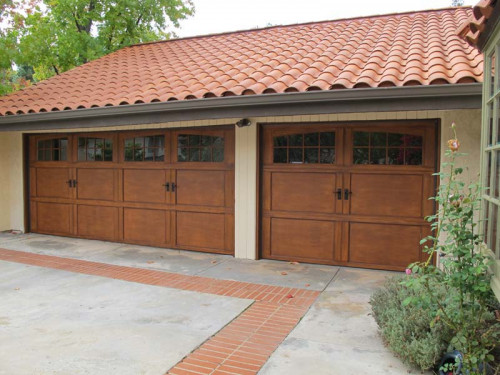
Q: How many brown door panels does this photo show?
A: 12